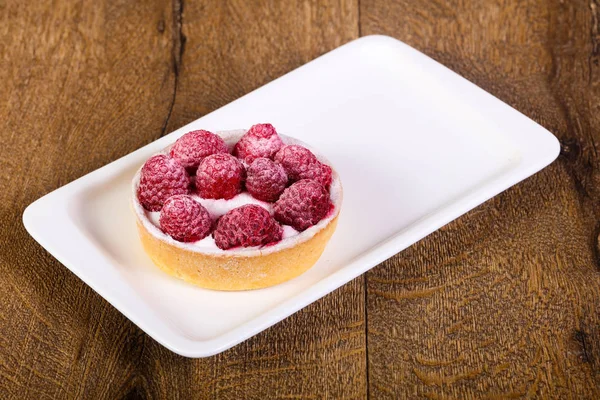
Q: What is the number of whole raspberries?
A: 9